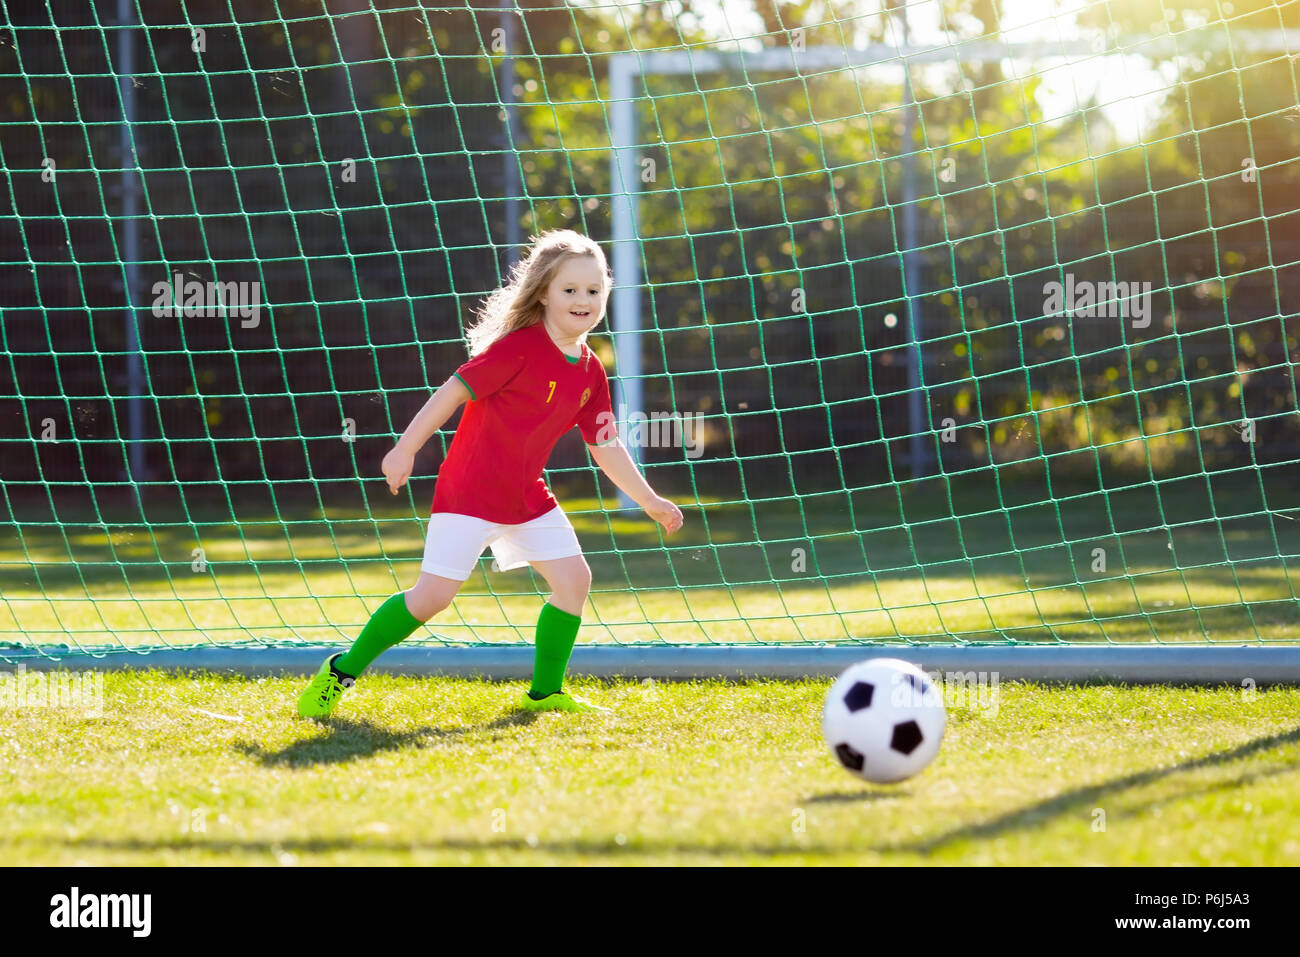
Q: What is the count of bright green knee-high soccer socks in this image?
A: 2